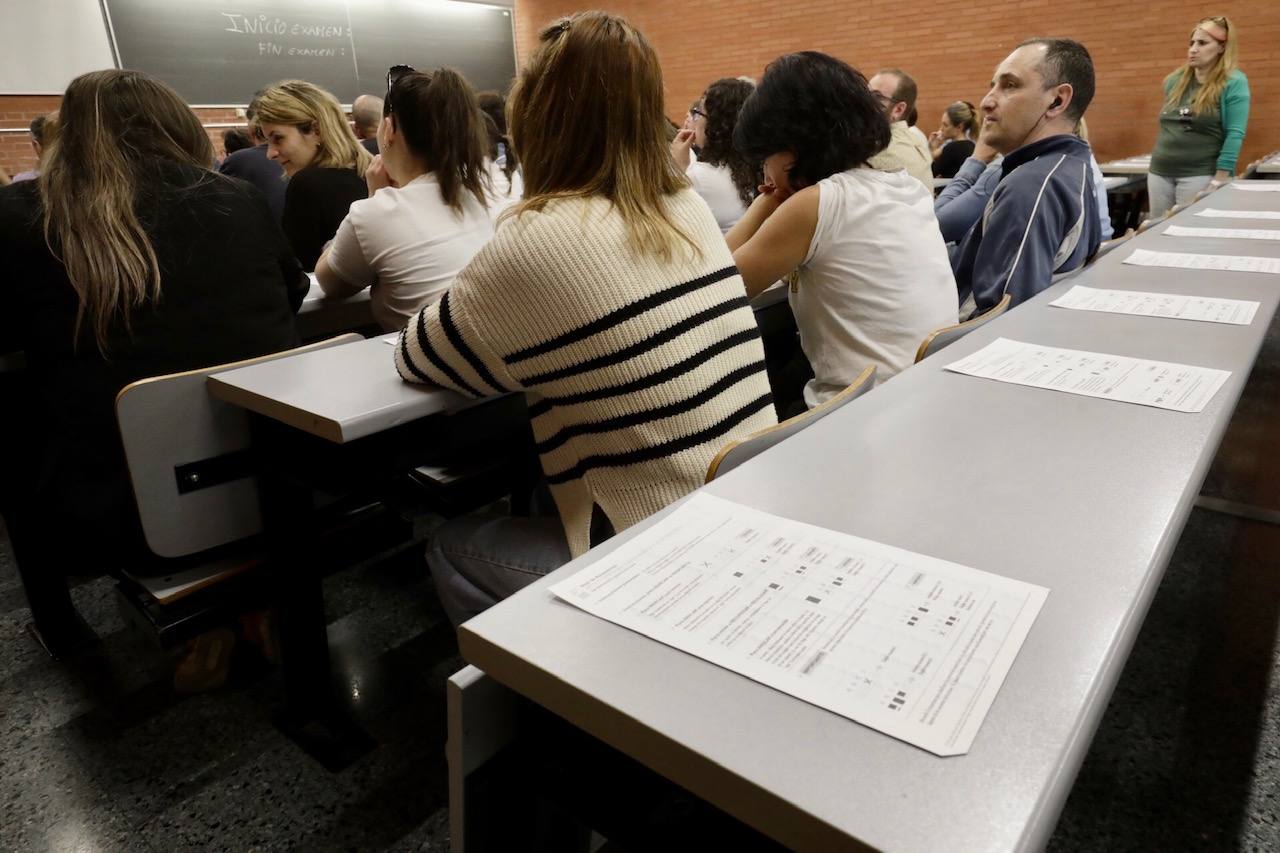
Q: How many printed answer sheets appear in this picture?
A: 7